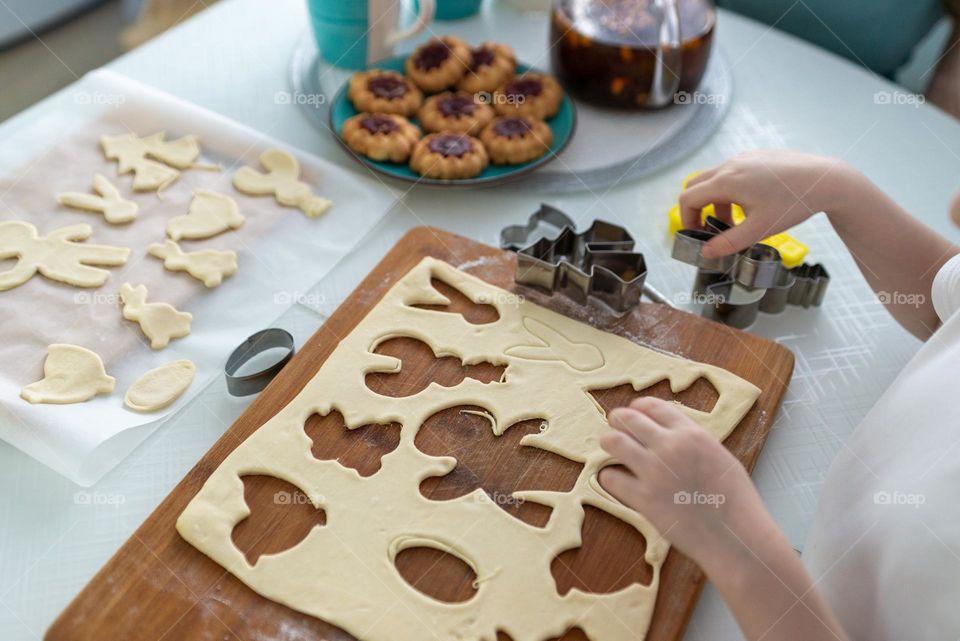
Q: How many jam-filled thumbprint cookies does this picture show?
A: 8